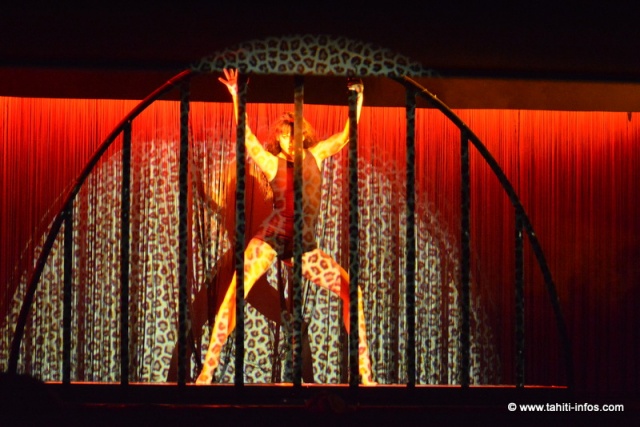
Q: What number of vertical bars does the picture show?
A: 9